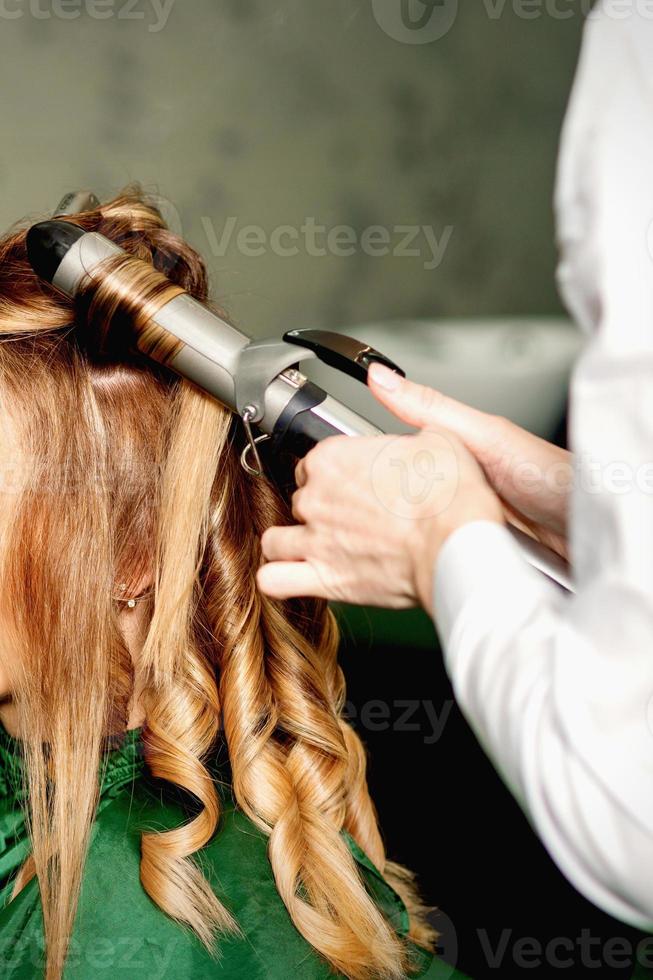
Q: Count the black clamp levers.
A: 1